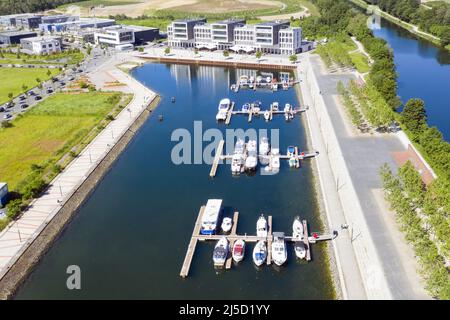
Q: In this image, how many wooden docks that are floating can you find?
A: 4